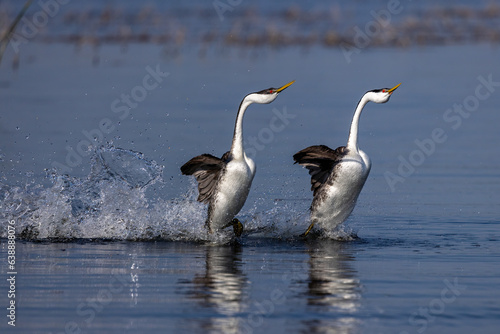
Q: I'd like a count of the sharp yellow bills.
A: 2